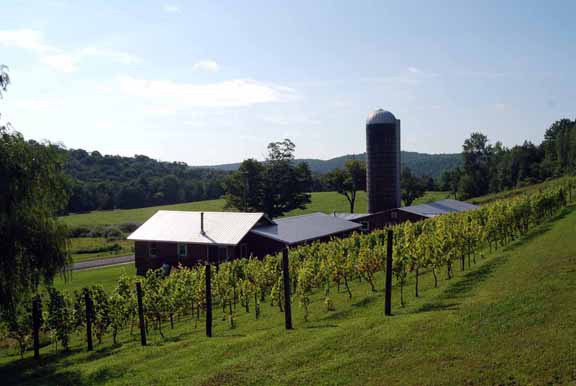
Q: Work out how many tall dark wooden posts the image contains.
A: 6